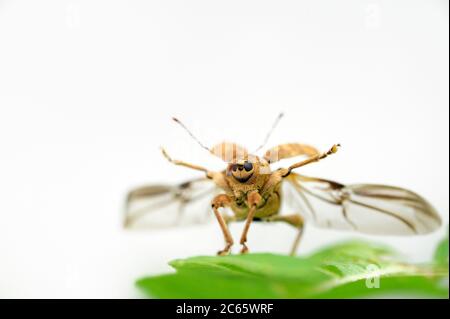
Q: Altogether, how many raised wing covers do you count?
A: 2